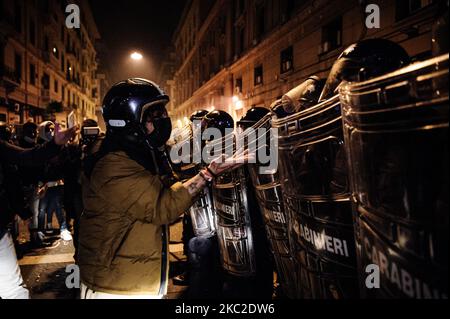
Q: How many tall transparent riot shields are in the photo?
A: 5